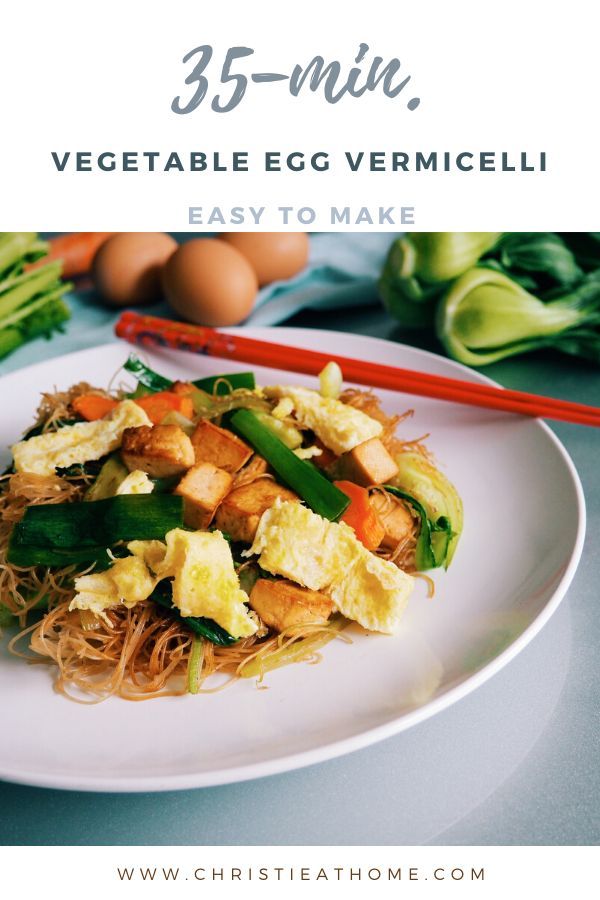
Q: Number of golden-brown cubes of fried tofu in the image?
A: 7